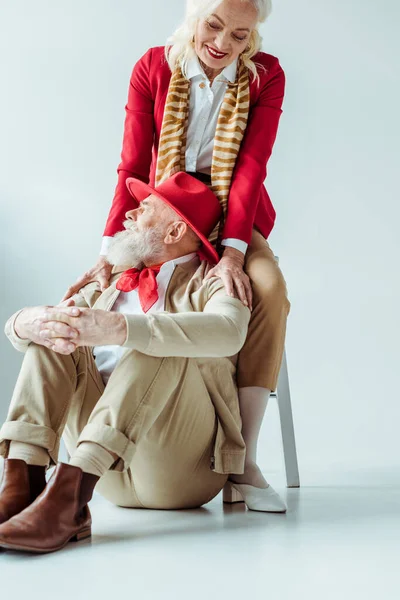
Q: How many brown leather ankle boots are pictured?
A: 2